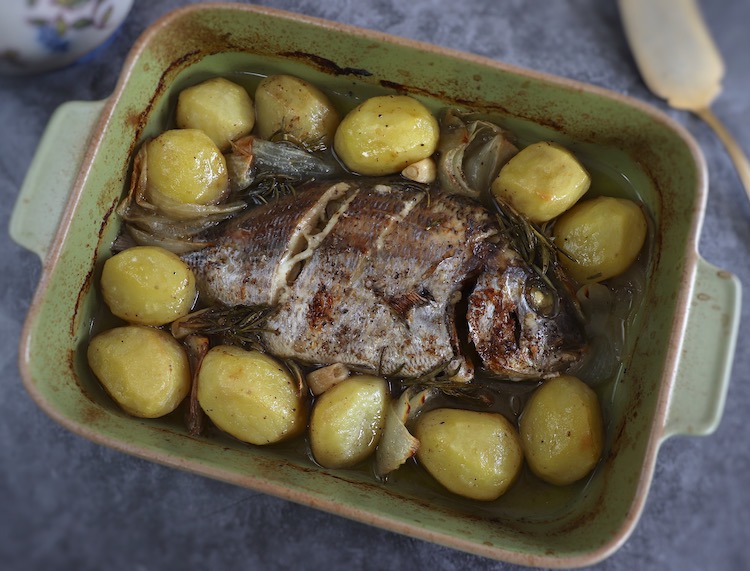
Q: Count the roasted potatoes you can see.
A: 12